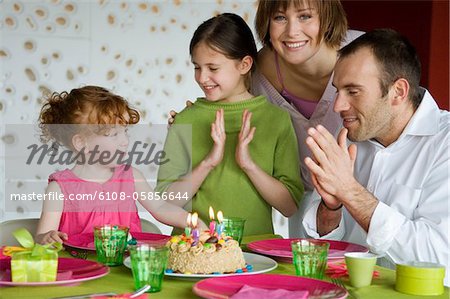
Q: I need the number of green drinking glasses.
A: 4